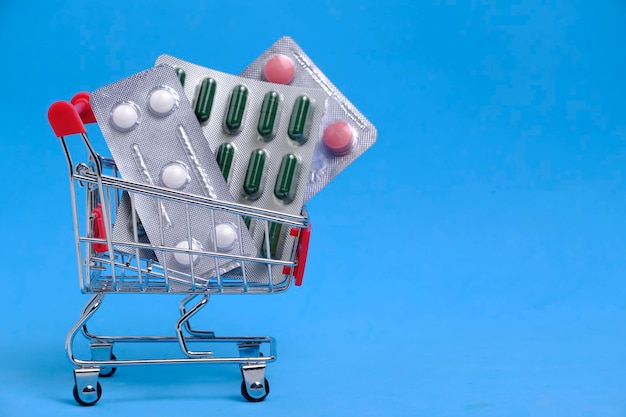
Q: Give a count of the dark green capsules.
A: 10